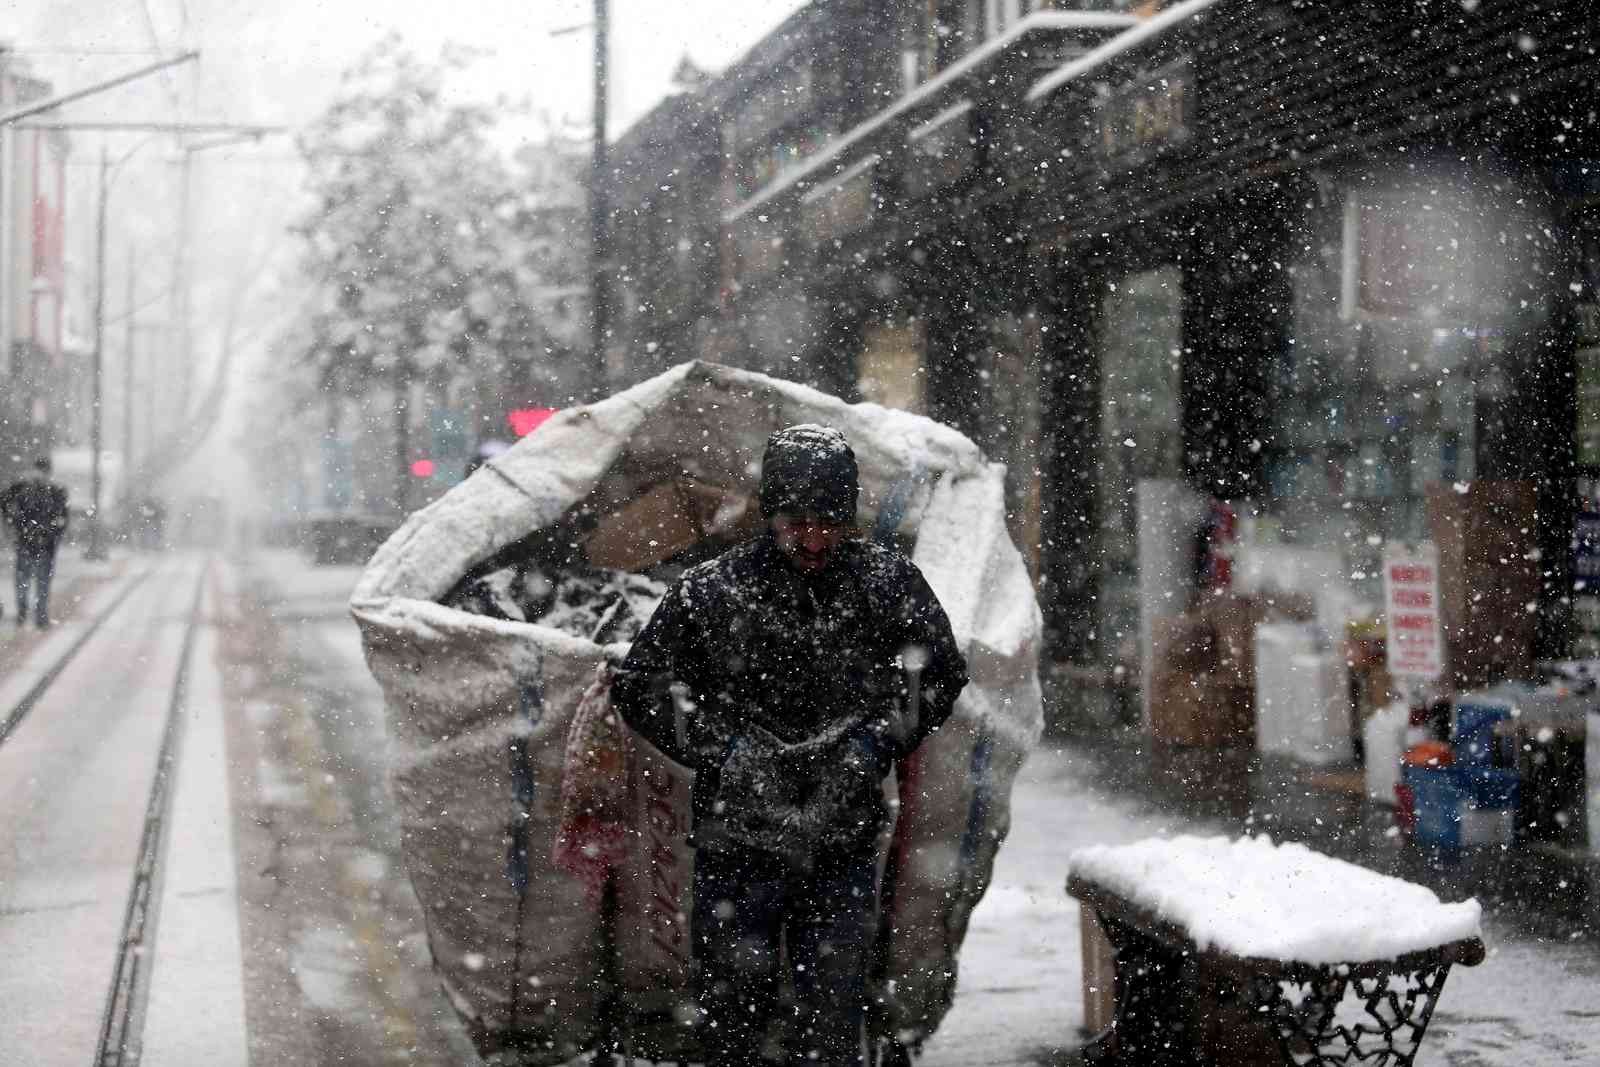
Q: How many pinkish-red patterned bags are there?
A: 1